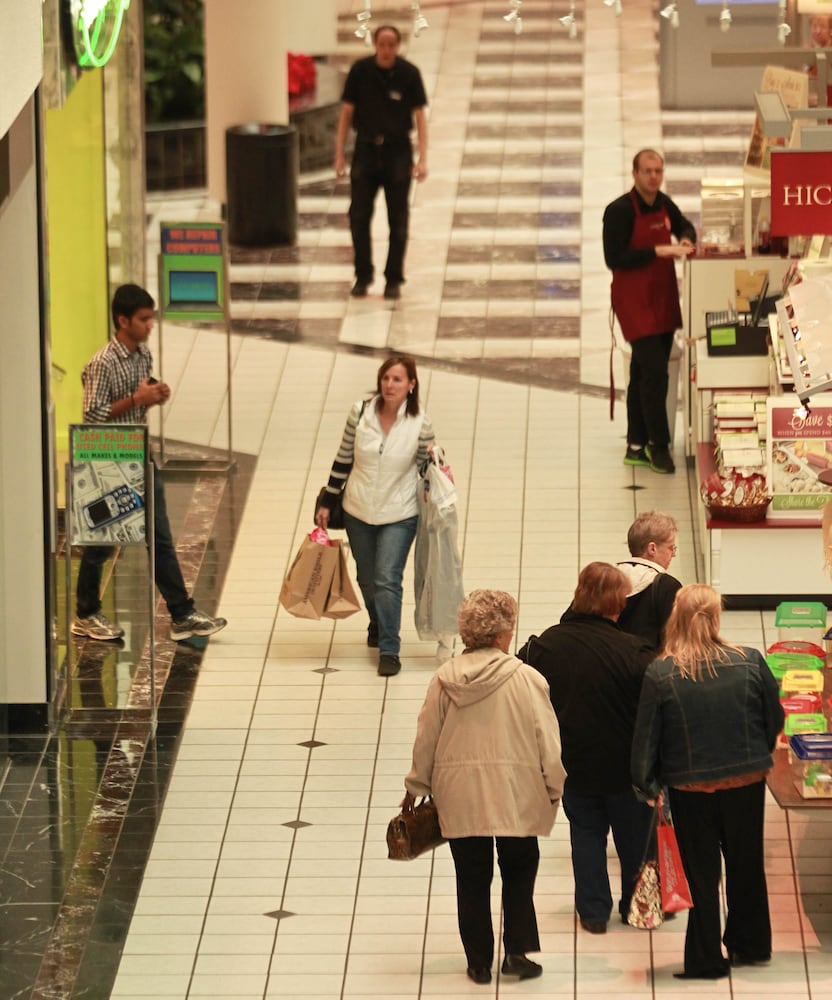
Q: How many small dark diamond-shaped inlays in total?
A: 5